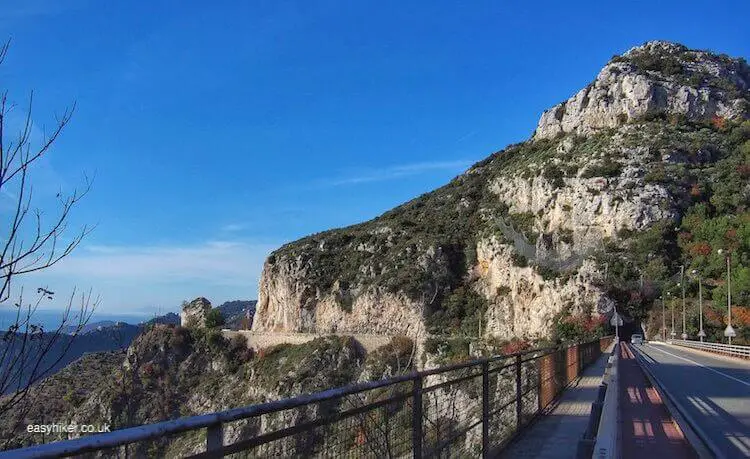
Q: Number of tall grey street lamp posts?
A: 5